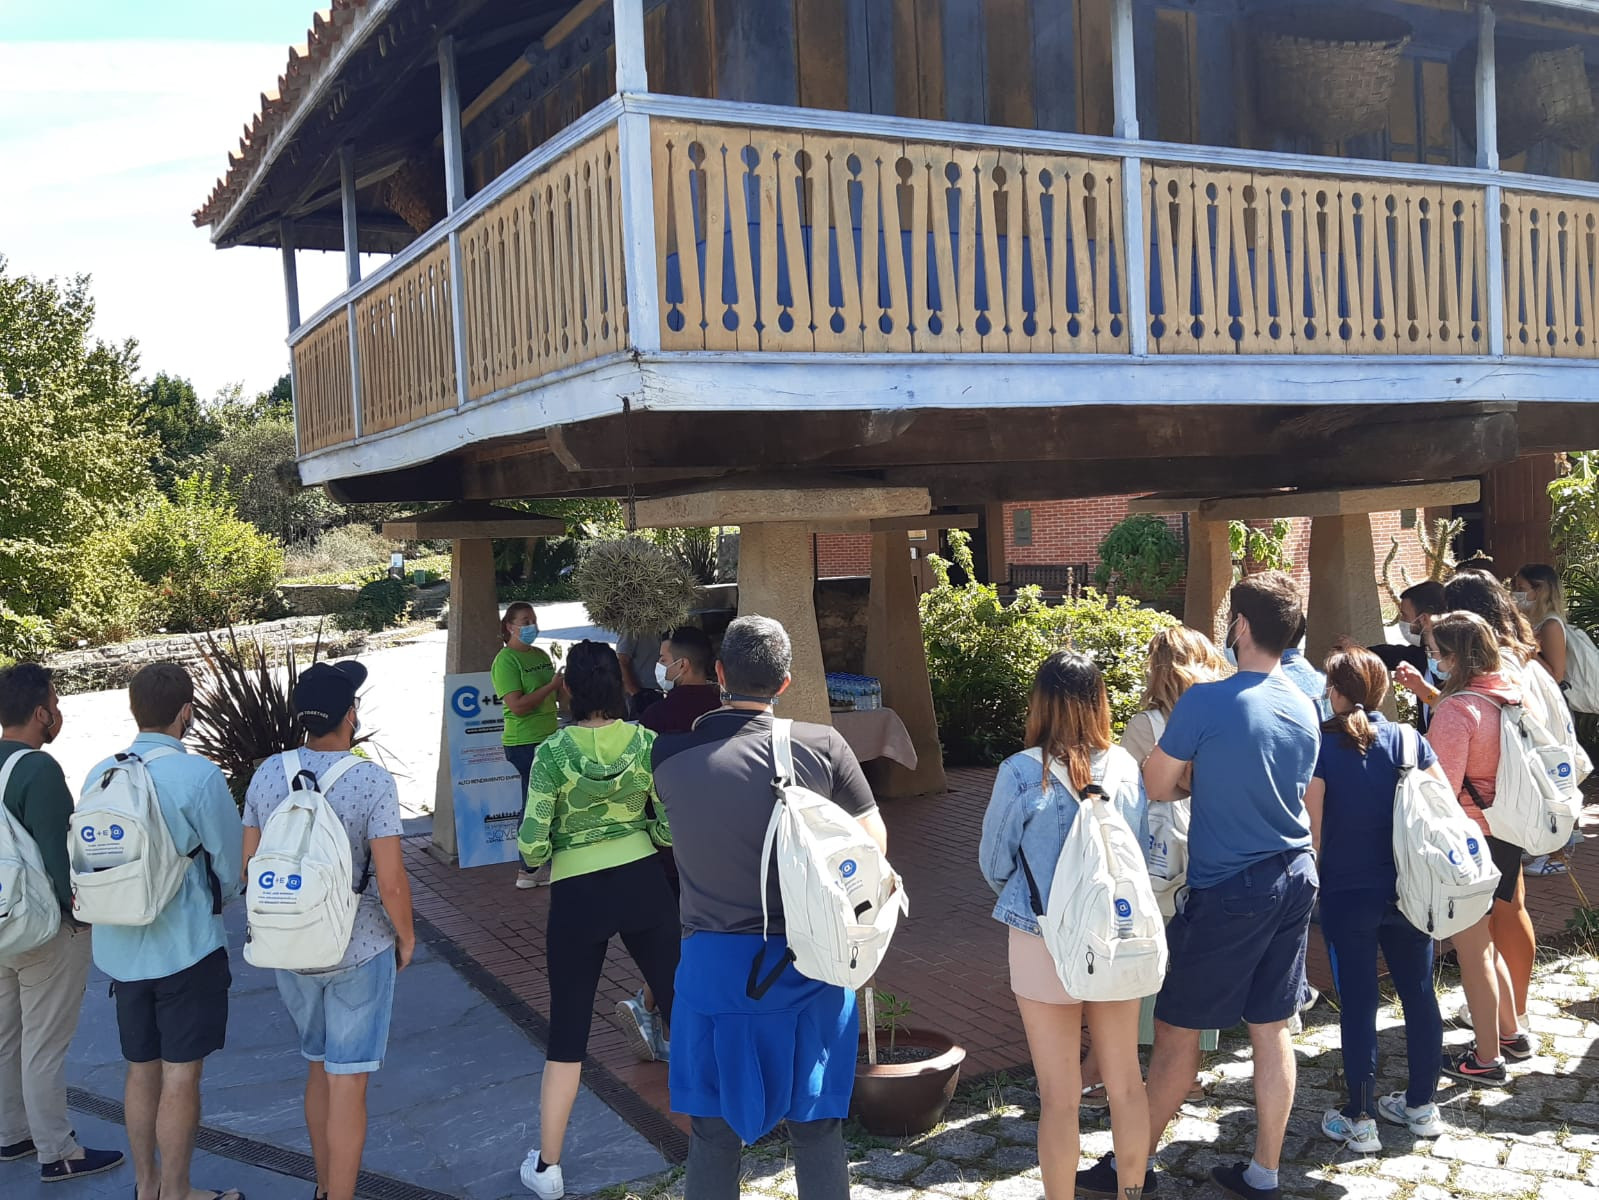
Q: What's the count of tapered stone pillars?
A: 5